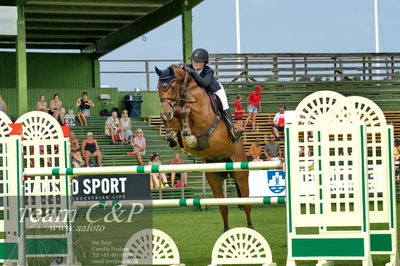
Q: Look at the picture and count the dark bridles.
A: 1